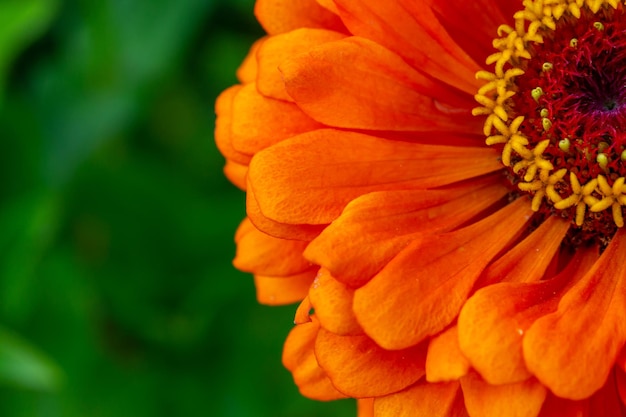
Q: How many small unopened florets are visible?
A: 9